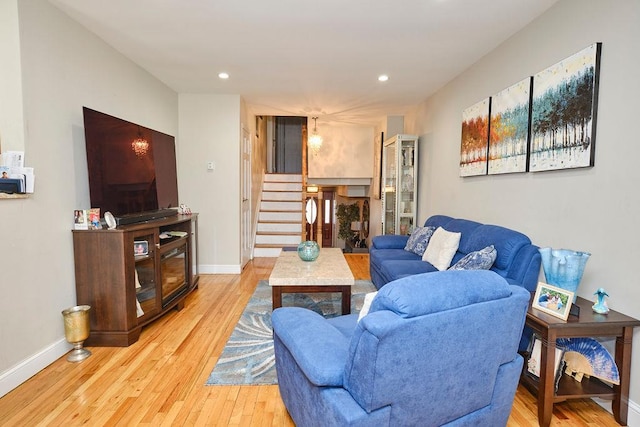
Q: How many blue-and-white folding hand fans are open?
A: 1